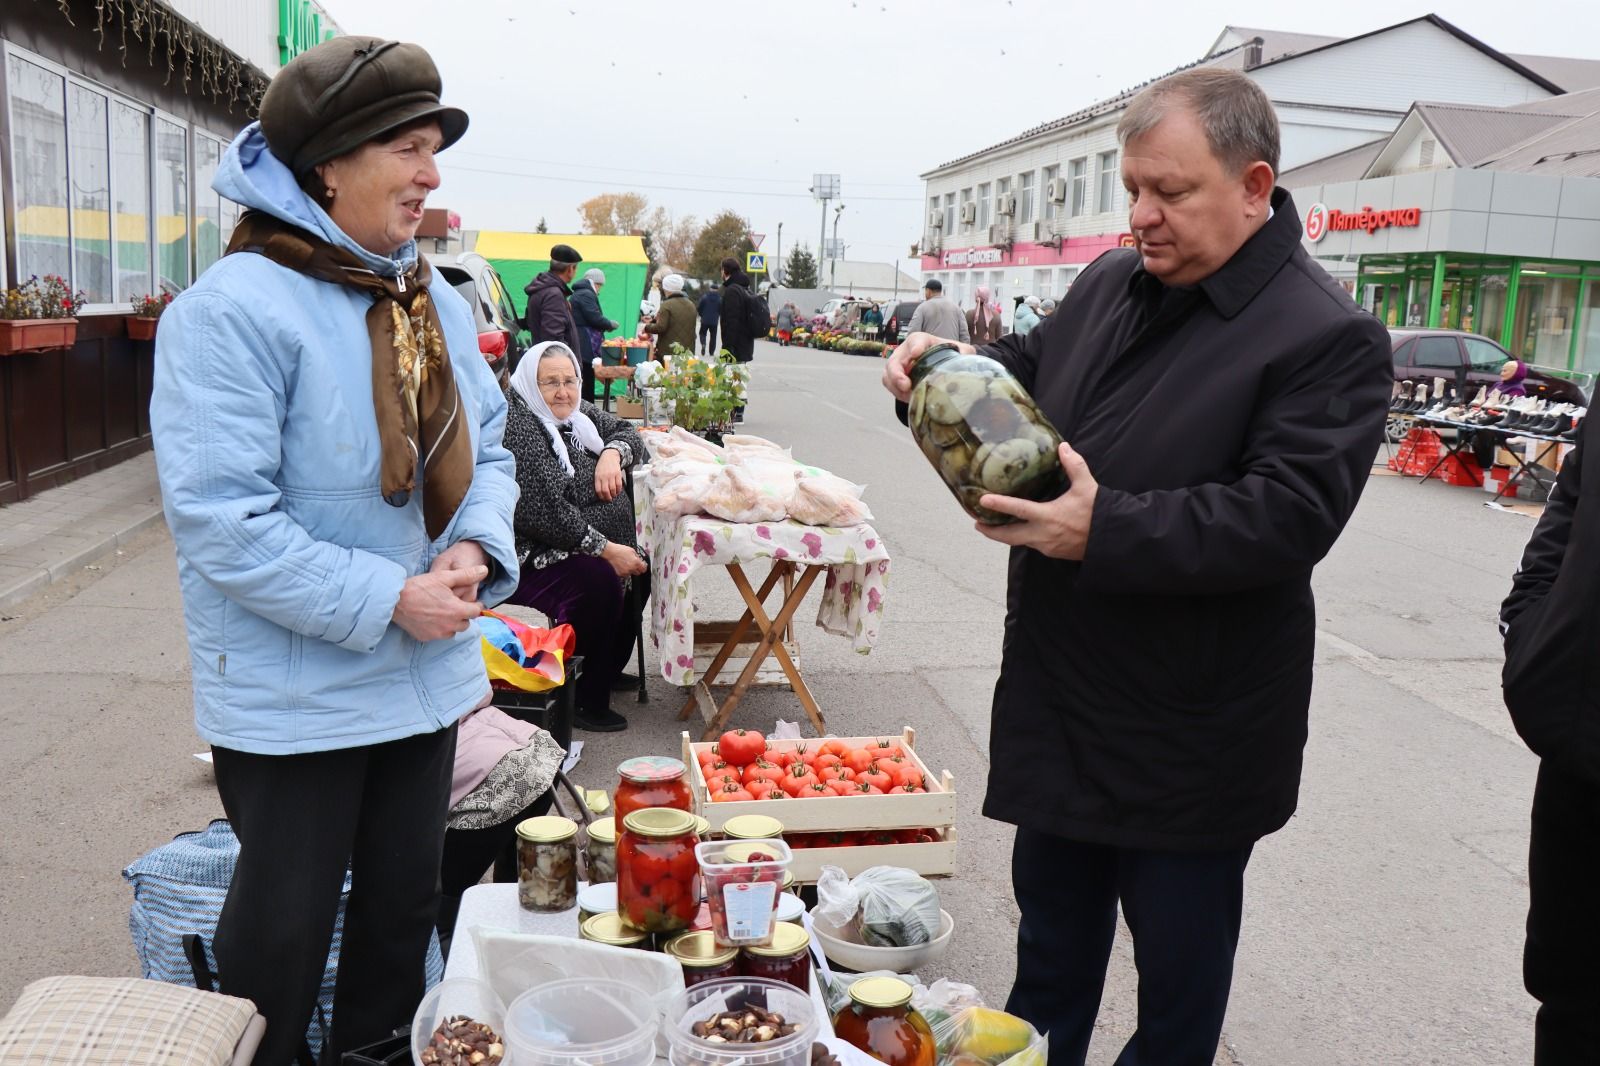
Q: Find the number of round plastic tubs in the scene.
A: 3